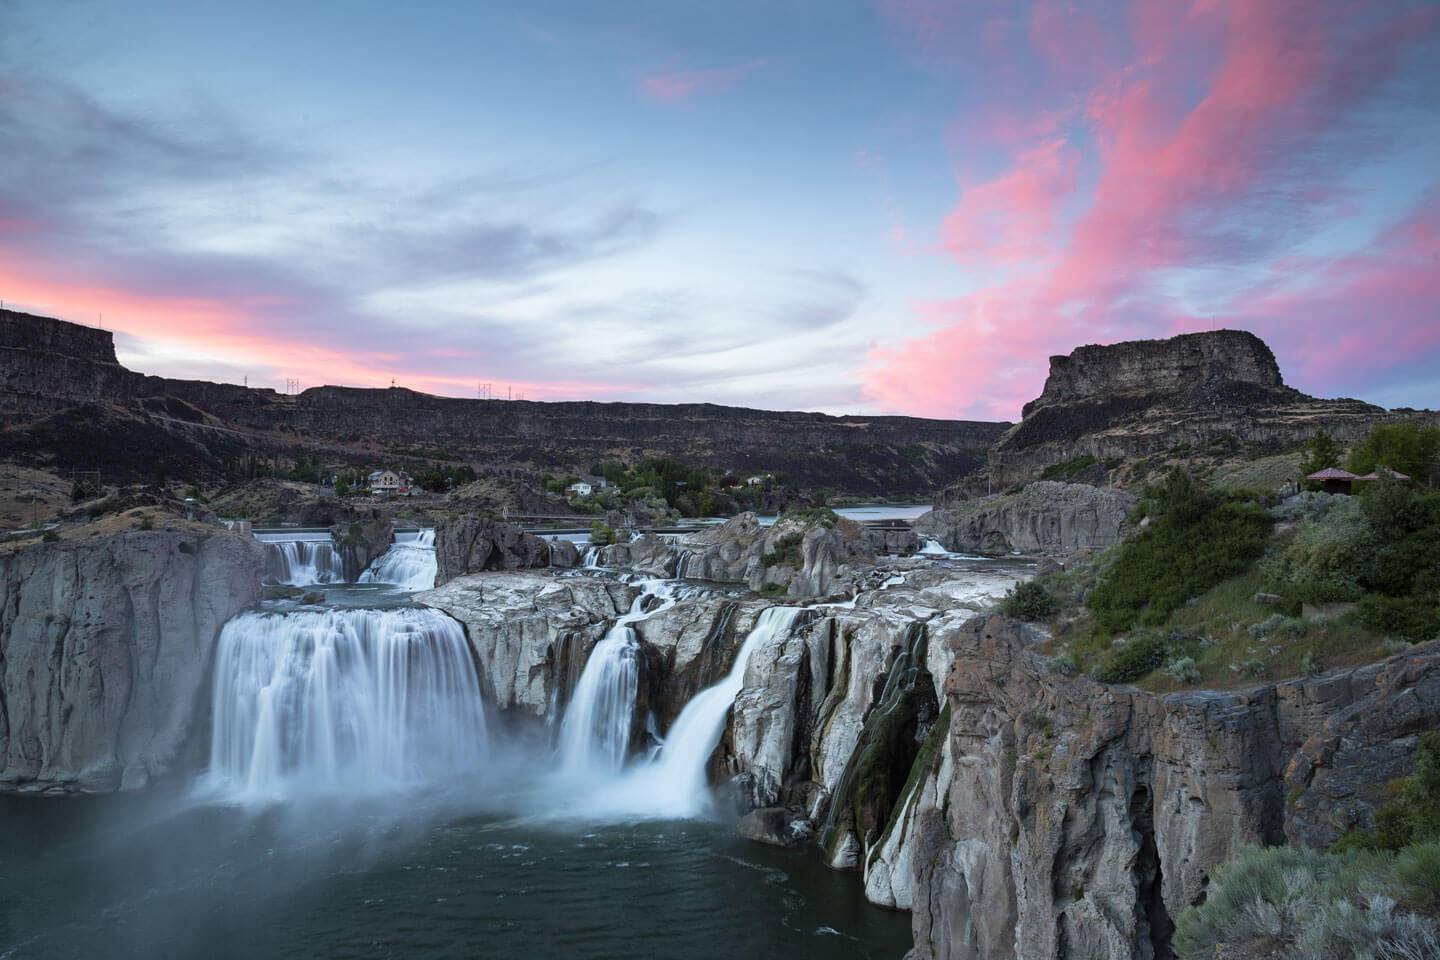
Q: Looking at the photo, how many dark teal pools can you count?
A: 1